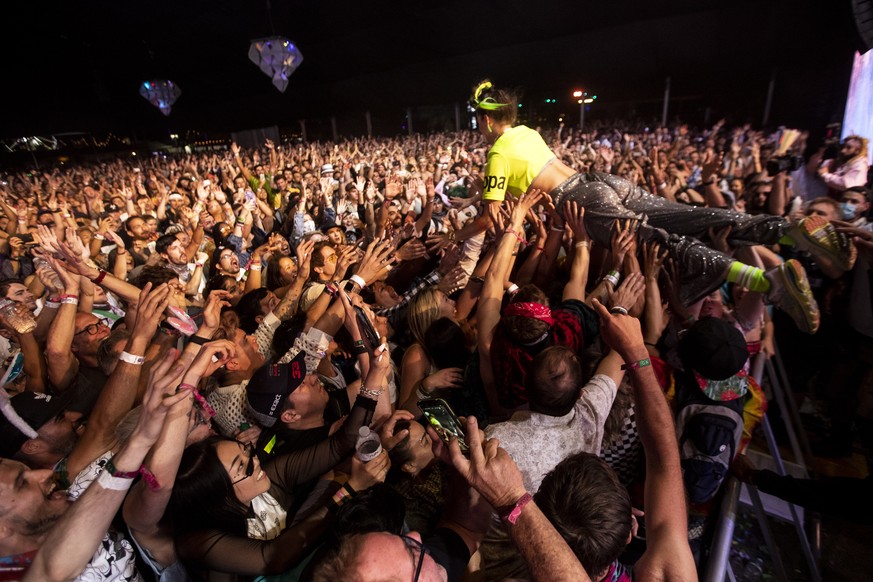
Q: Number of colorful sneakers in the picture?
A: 2